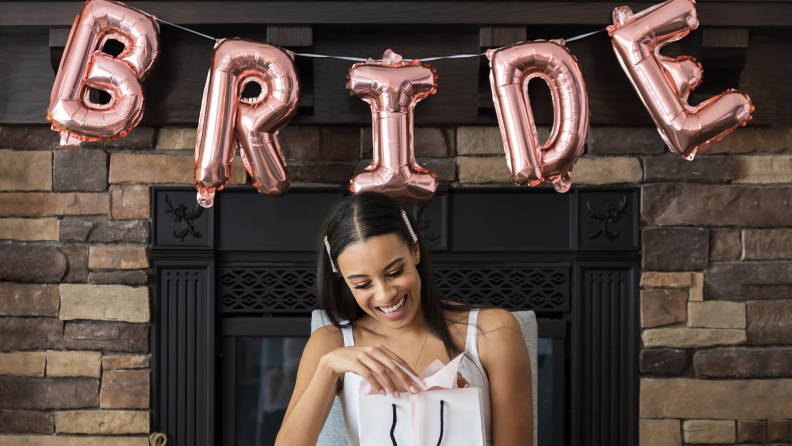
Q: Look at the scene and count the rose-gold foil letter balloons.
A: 5